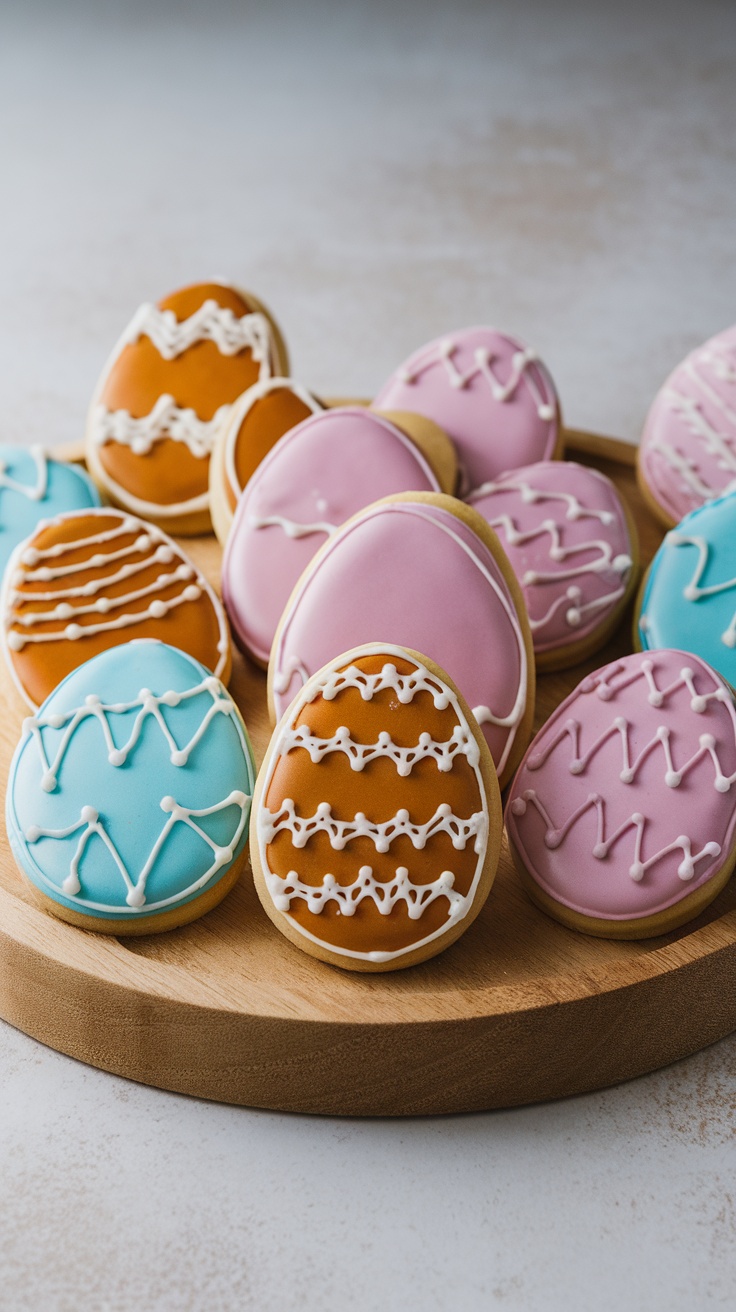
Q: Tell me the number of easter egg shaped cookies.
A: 13